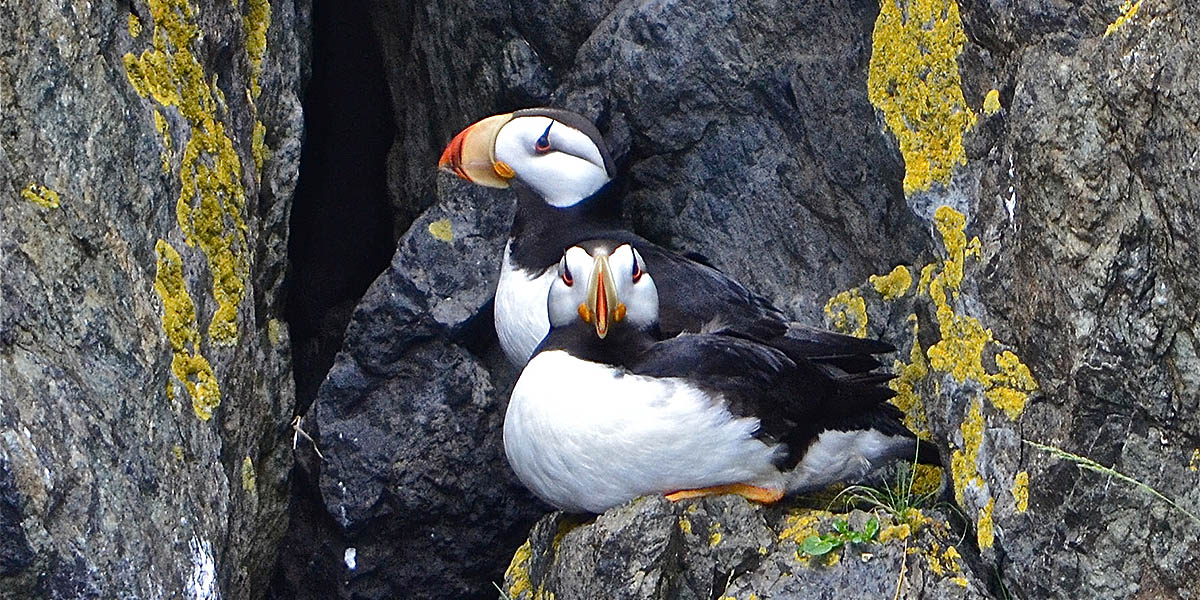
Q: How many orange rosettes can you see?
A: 3